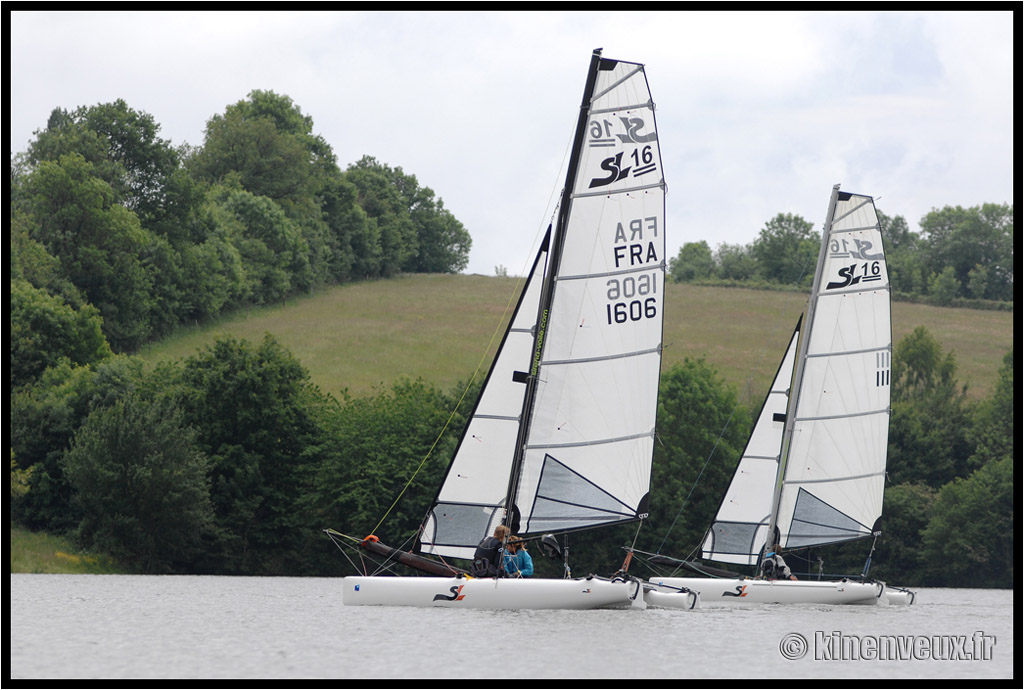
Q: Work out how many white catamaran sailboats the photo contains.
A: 2